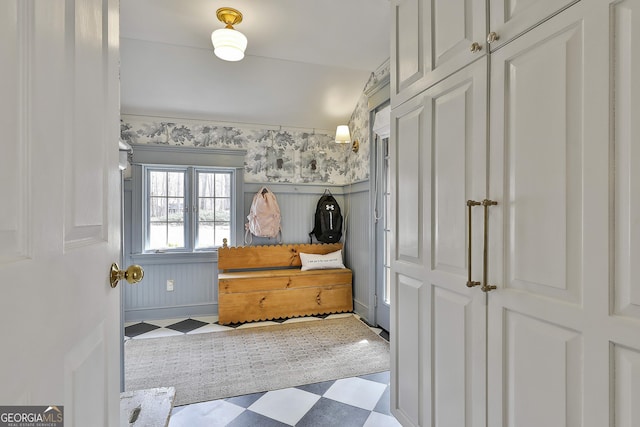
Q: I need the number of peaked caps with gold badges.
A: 0